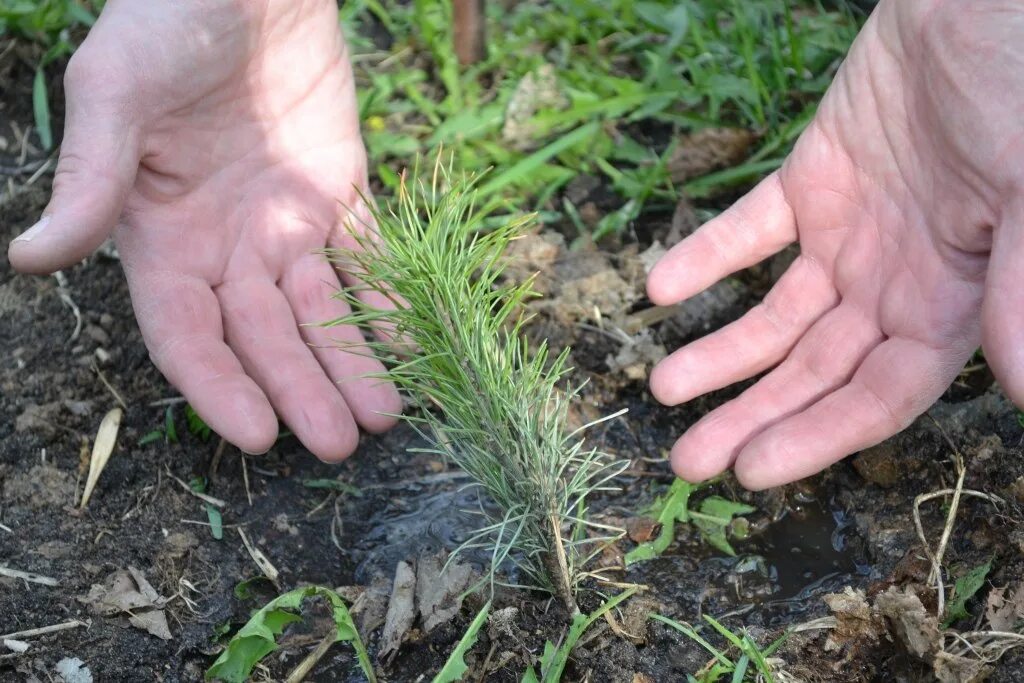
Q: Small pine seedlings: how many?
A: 1